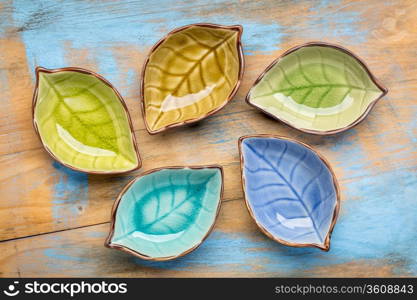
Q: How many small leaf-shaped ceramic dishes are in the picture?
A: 5